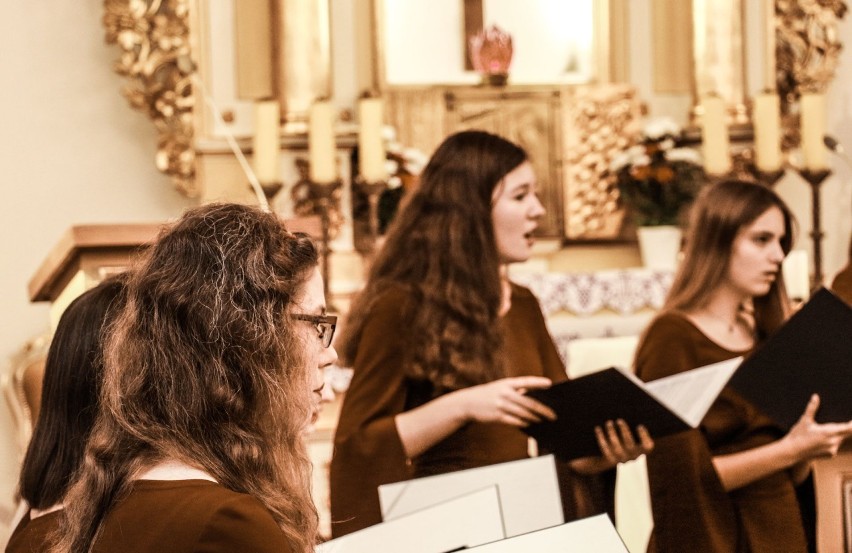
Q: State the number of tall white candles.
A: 6